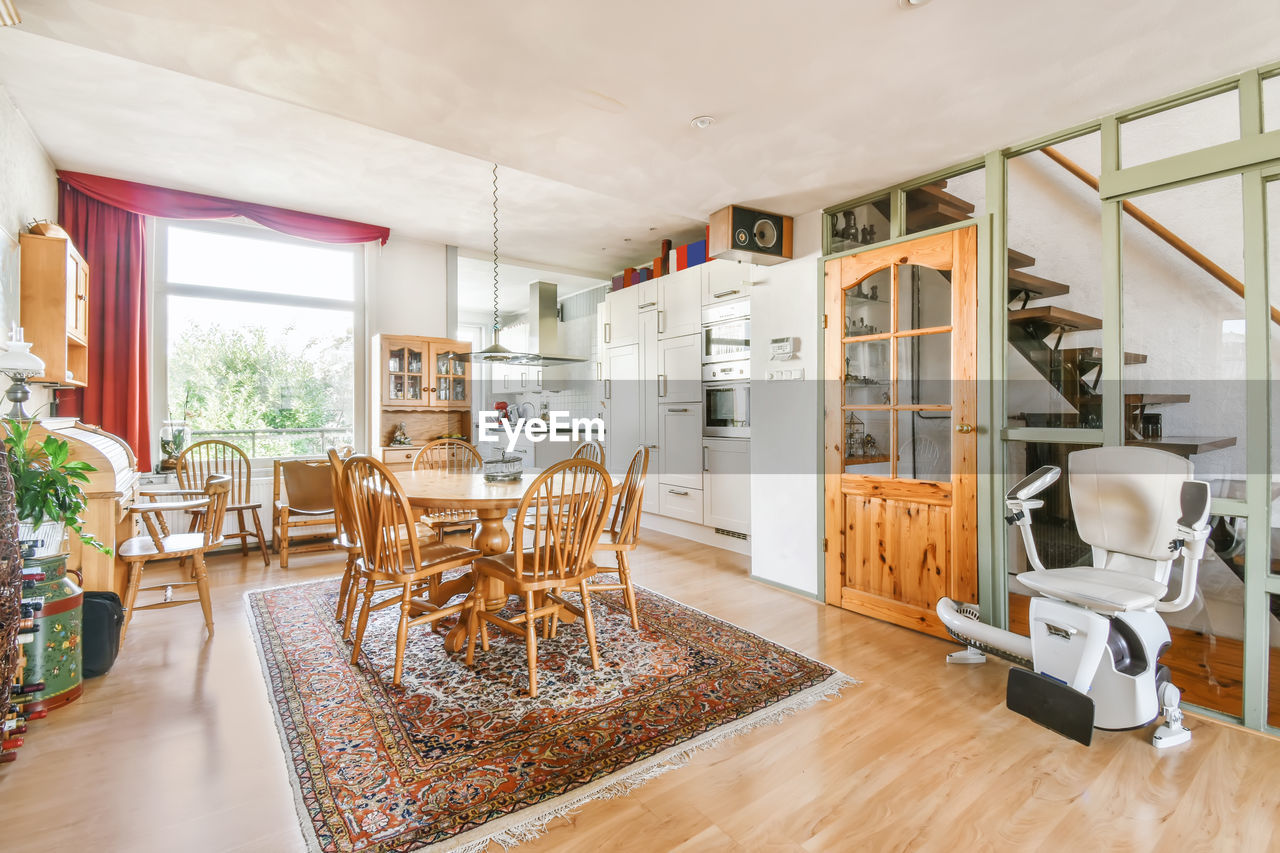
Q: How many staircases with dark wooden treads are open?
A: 1